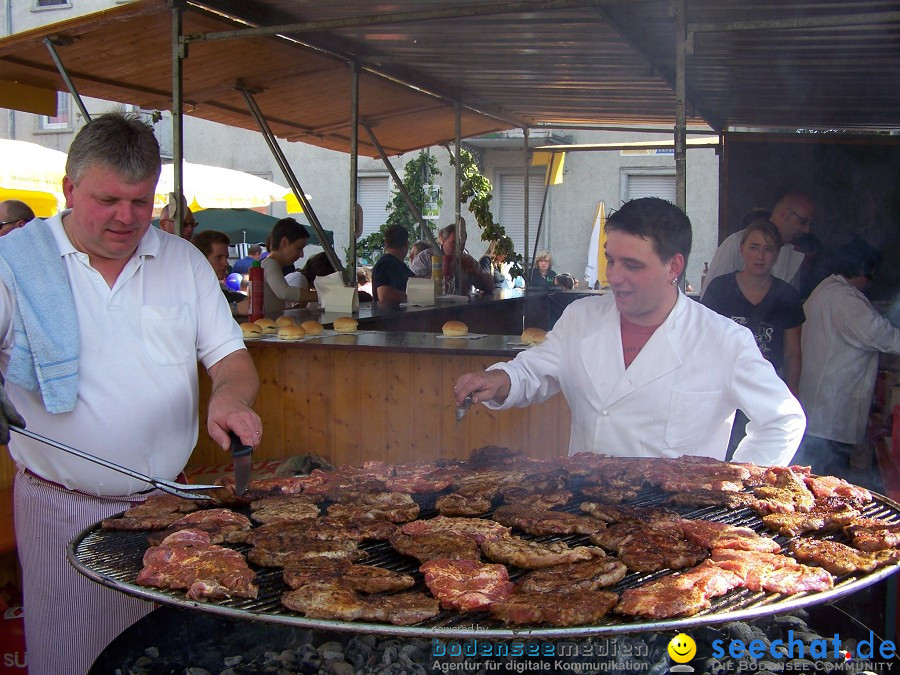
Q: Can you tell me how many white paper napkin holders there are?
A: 2